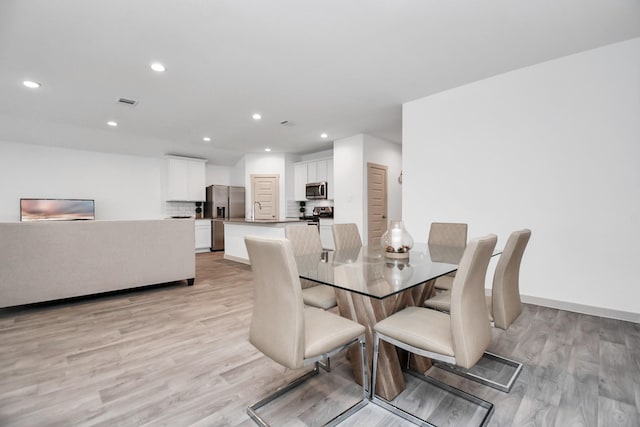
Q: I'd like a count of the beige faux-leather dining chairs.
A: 6